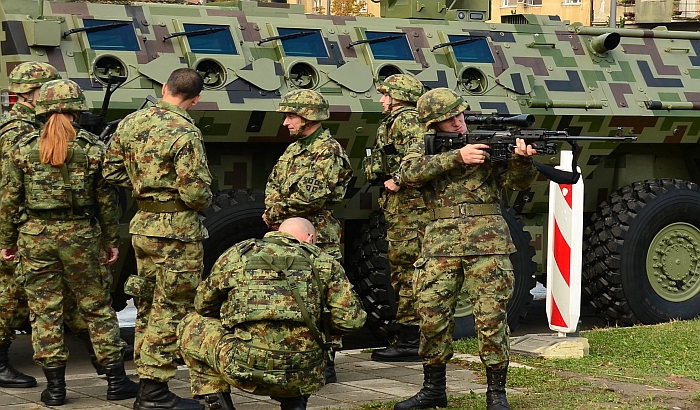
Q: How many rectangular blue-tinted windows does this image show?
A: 5